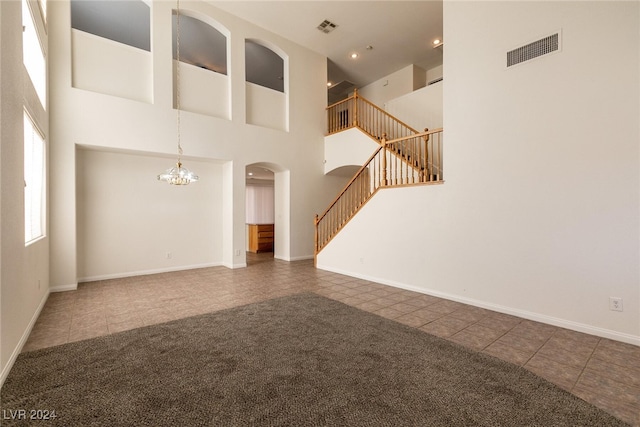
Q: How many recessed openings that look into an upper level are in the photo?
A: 3